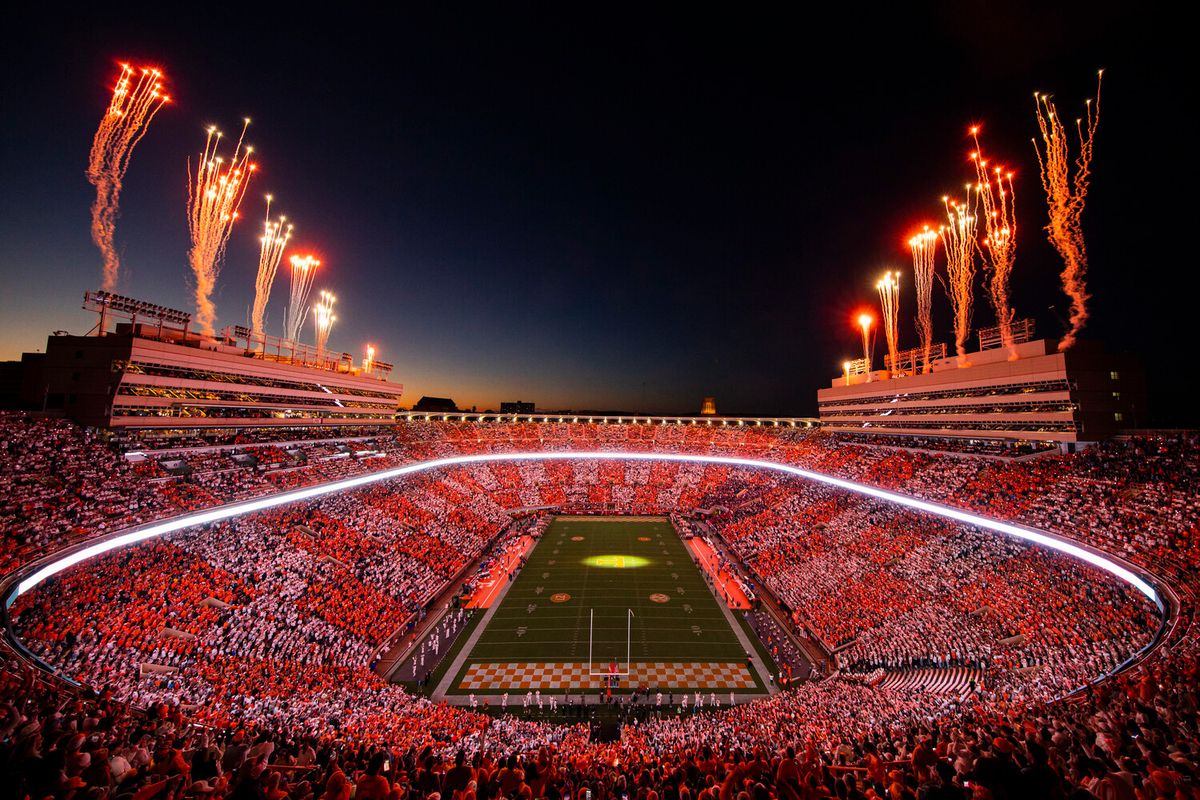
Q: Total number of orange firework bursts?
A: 13